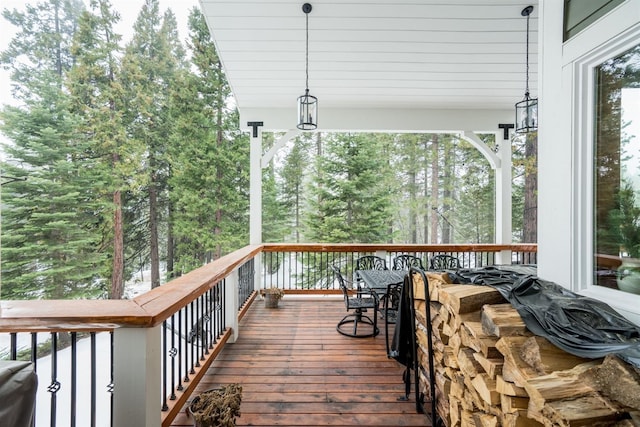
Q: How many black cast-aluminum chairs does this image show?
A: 5